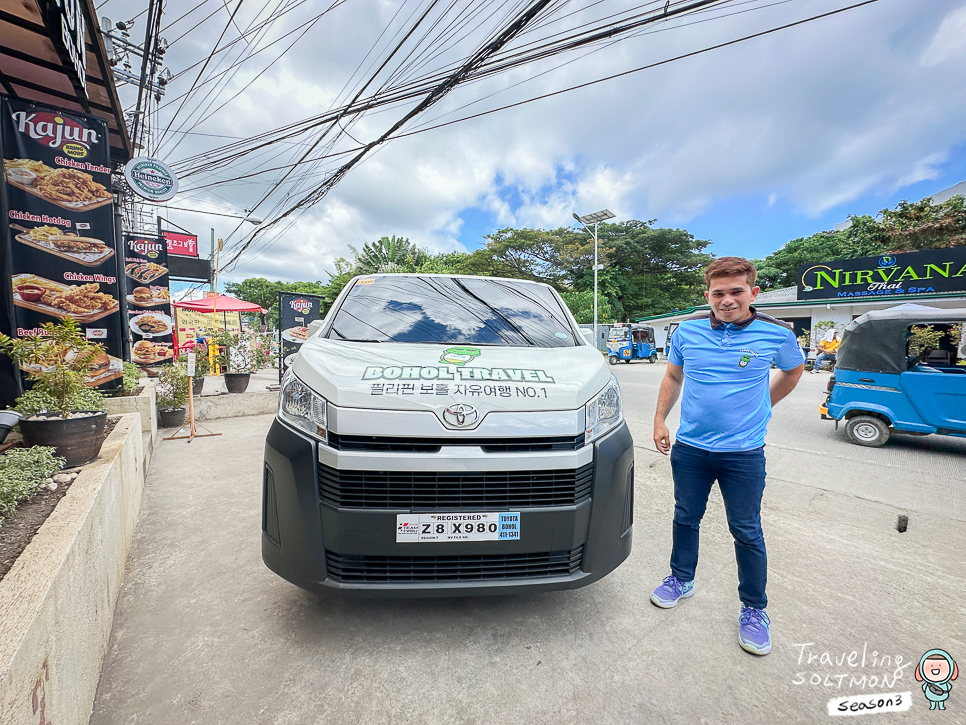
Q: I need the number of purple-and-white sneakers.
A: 2